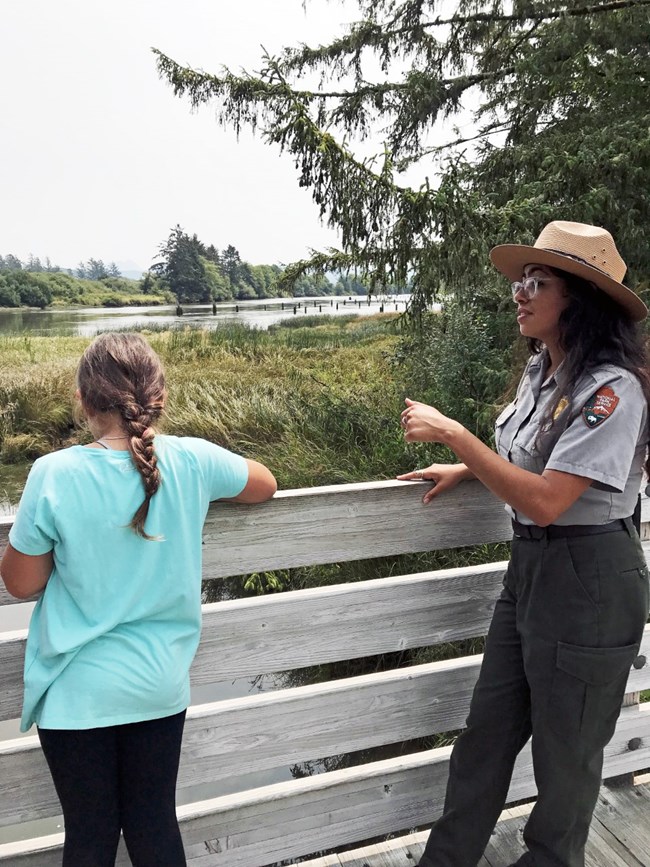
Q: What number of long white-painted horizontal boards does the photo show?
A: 4